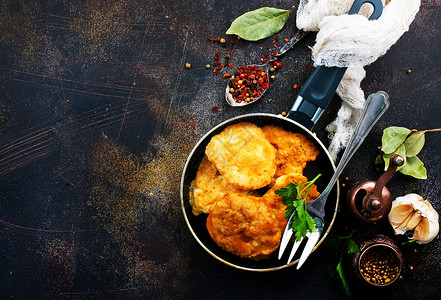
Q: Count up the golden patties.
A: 5